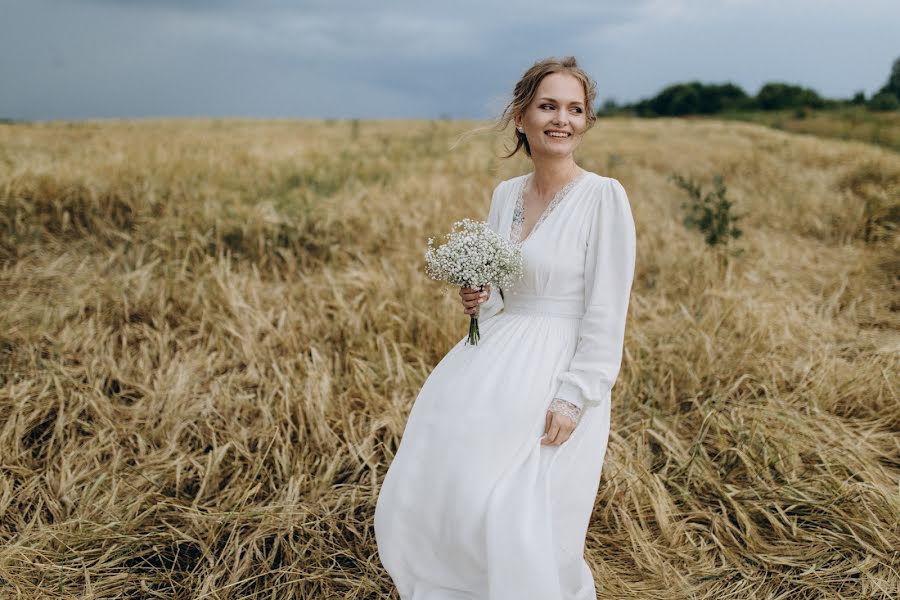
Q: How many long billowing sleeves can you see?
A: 2